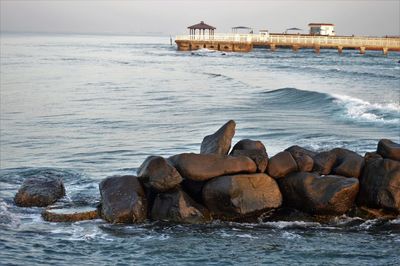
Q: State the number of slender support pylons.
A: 6